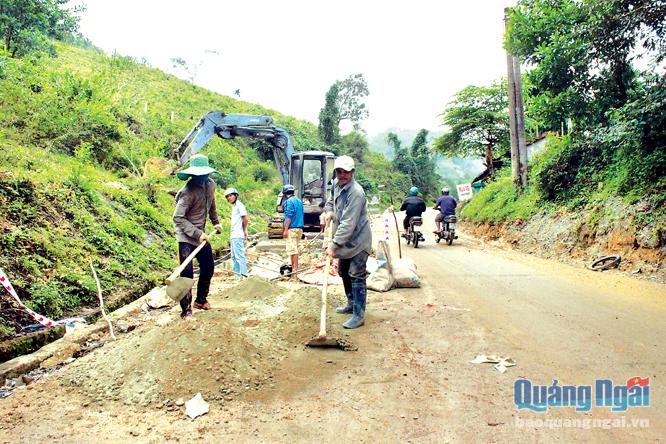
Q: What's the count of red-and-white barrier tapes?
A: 2